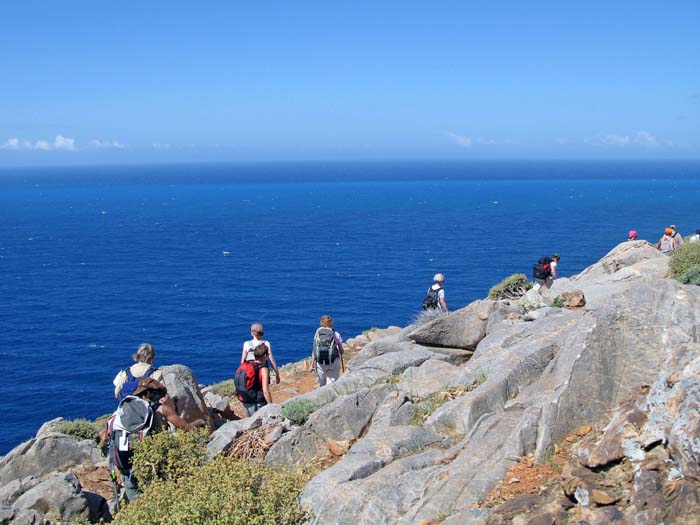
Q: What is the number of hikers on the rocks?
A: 11